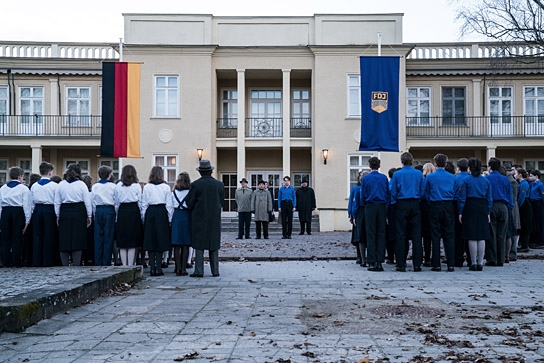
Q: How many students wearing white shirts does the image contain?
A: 7